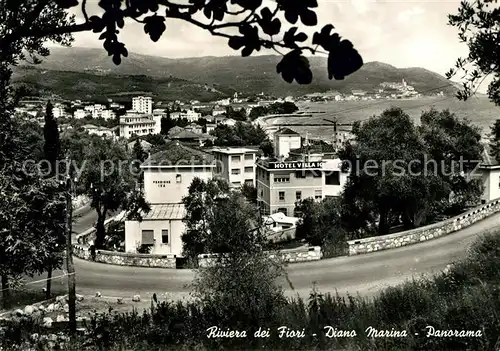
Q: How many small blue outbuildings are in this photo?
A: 0